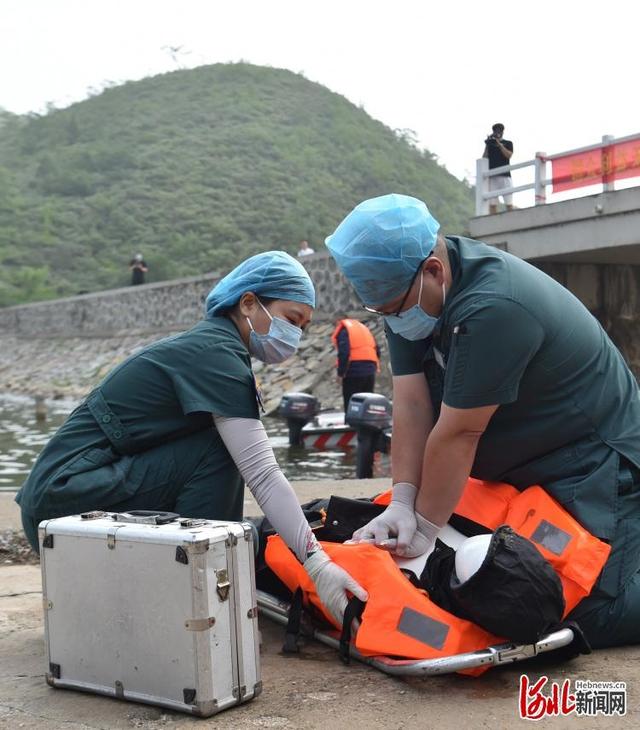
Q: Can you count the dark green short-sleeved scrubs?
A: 2